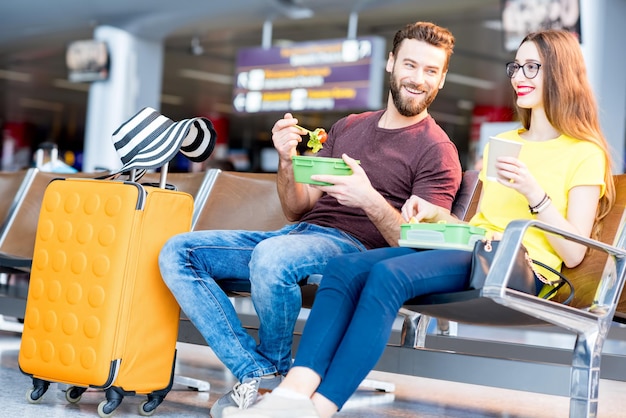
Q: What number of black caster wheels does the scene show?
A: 4